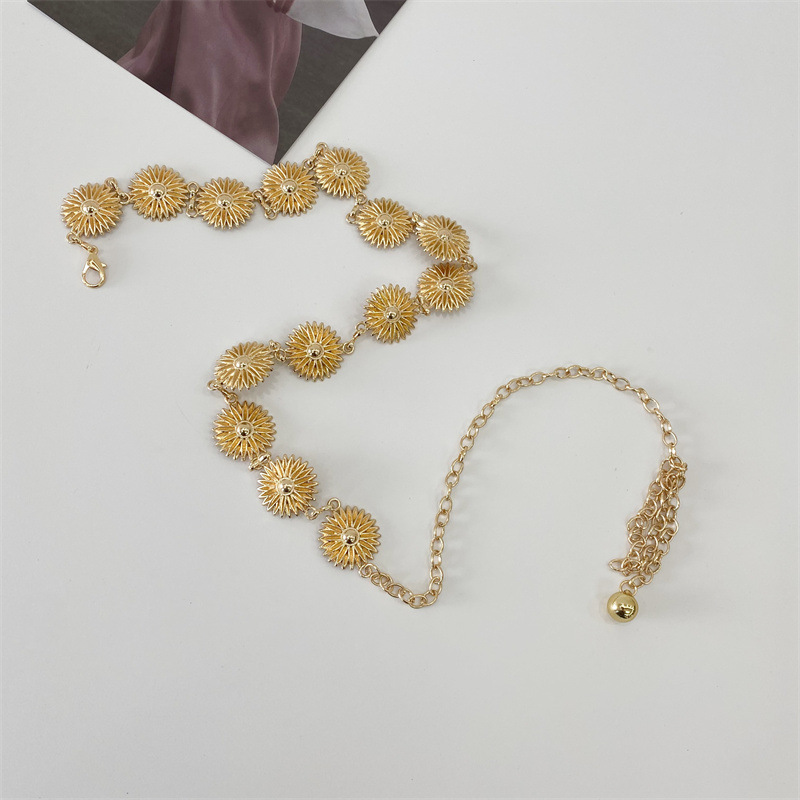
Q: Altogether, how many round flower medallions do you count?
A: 14